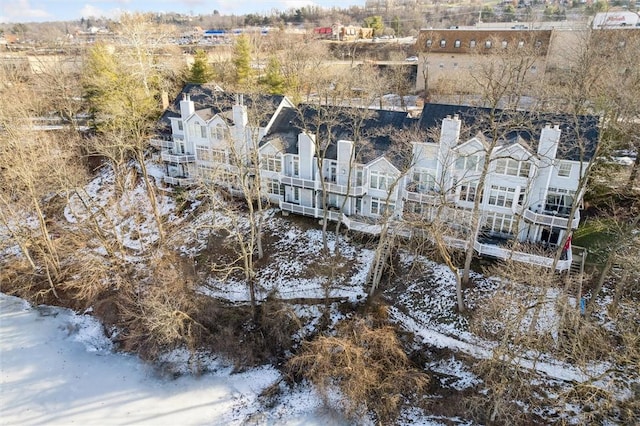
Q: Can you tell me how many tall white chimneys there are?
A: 6